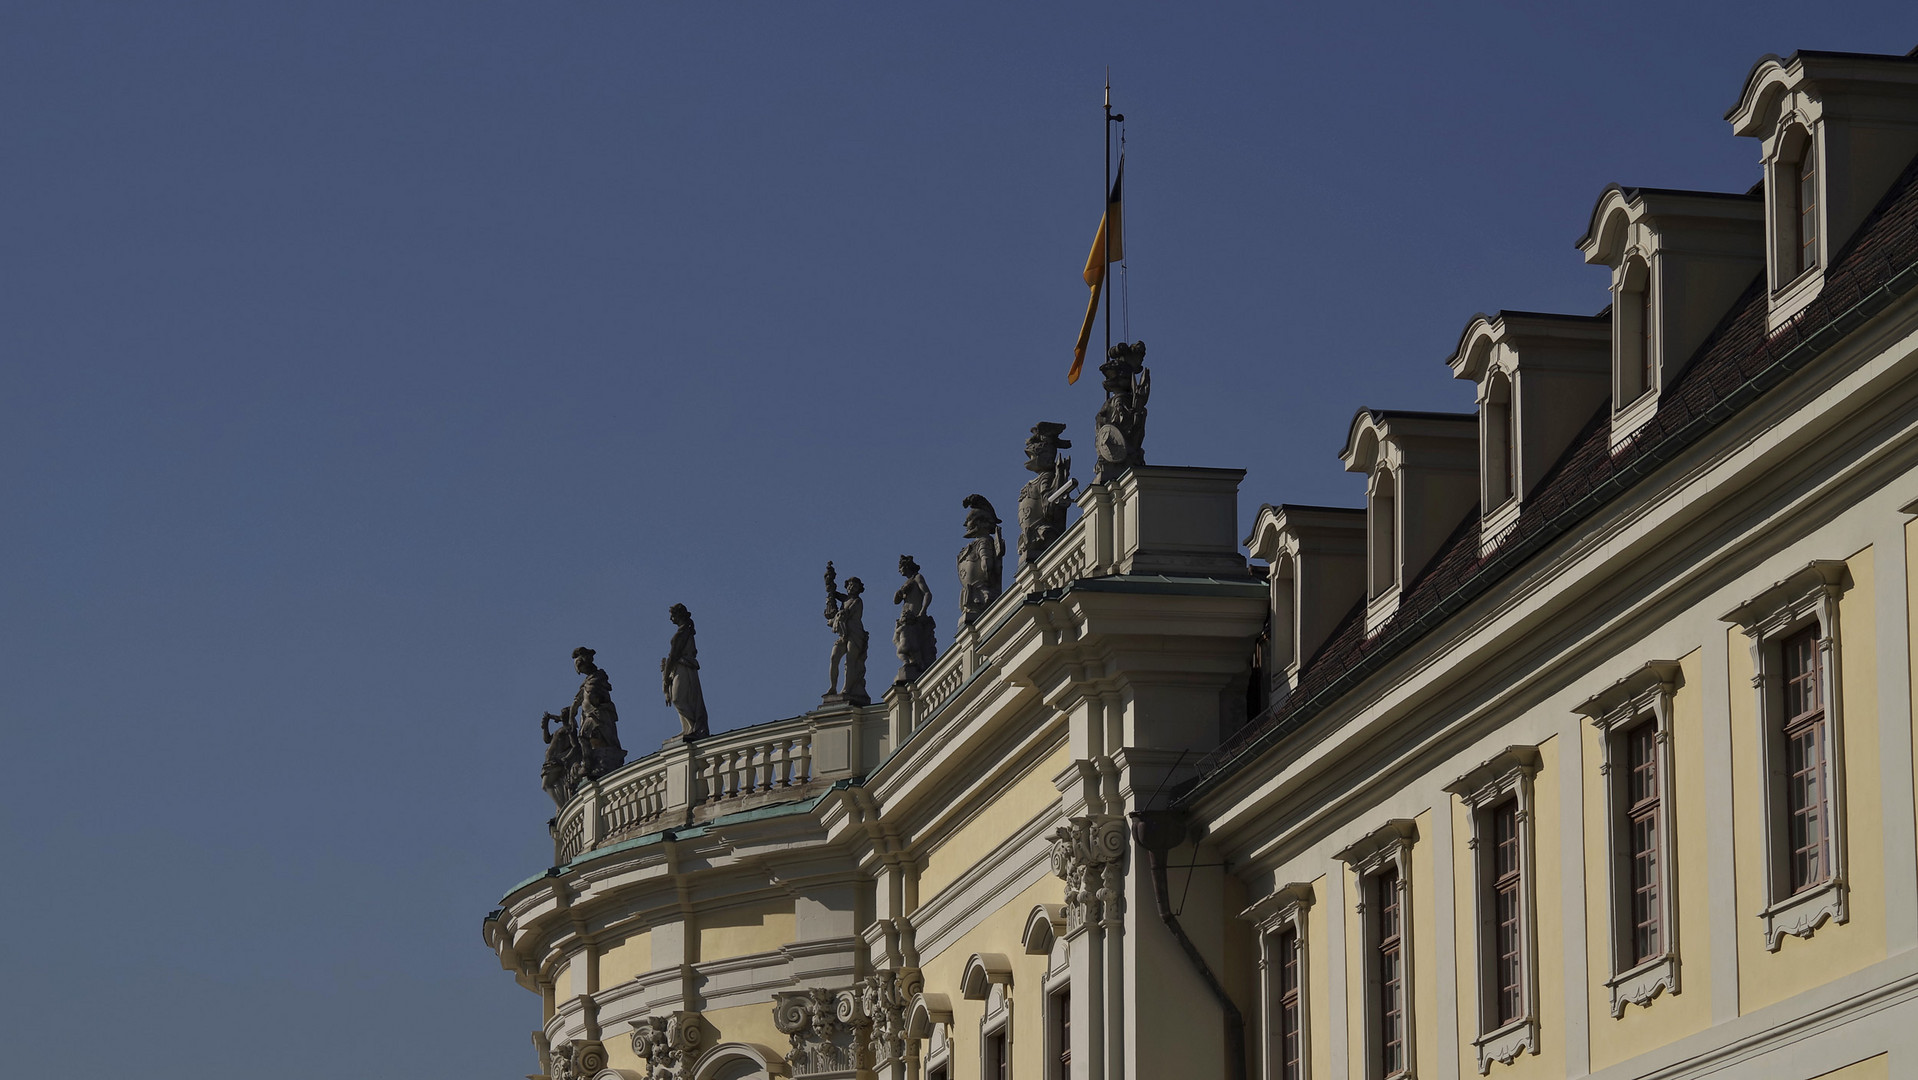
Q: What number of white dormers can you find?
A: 5